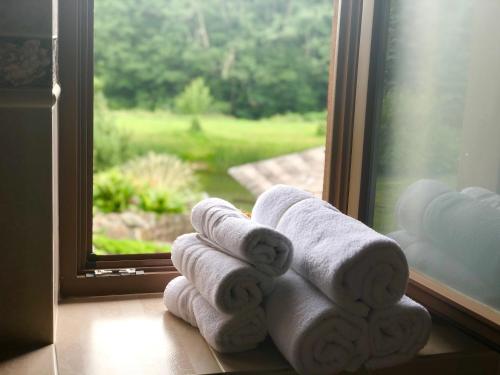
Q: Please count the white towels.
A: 6